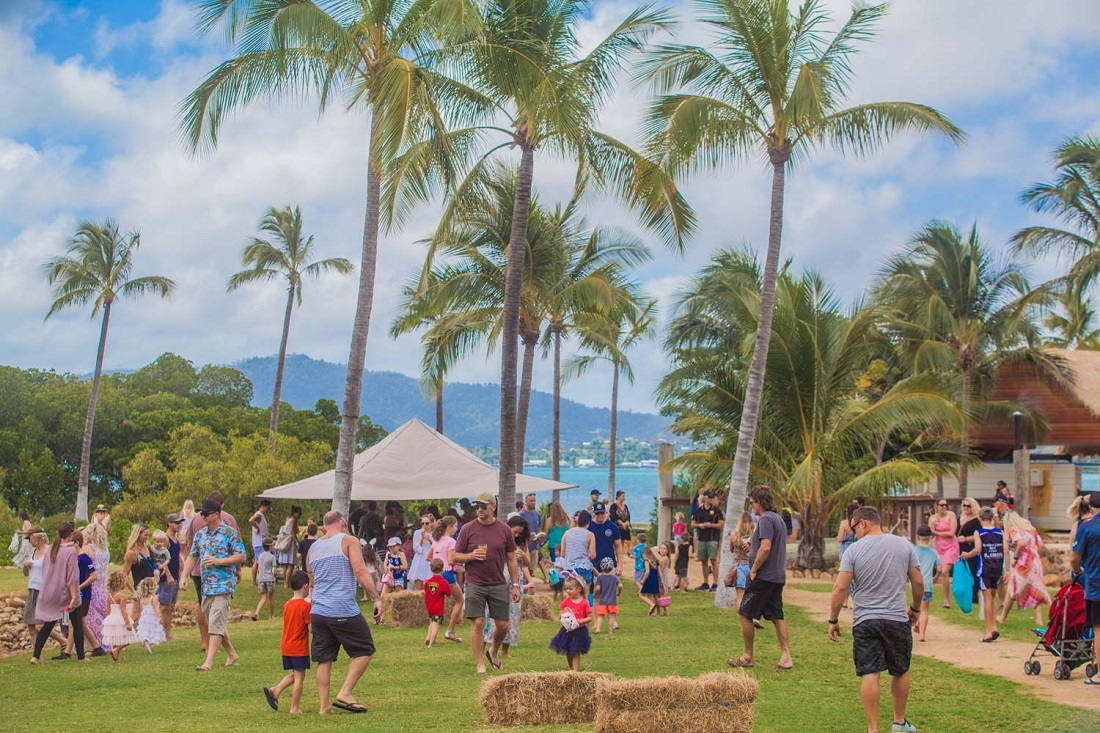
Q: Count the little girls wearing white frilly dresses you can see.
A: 2